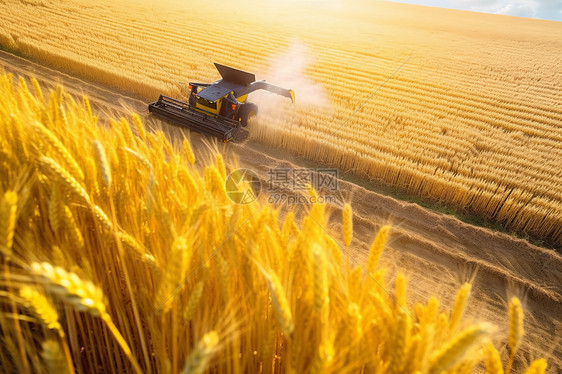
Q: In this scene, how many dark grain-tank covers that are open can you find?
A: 1